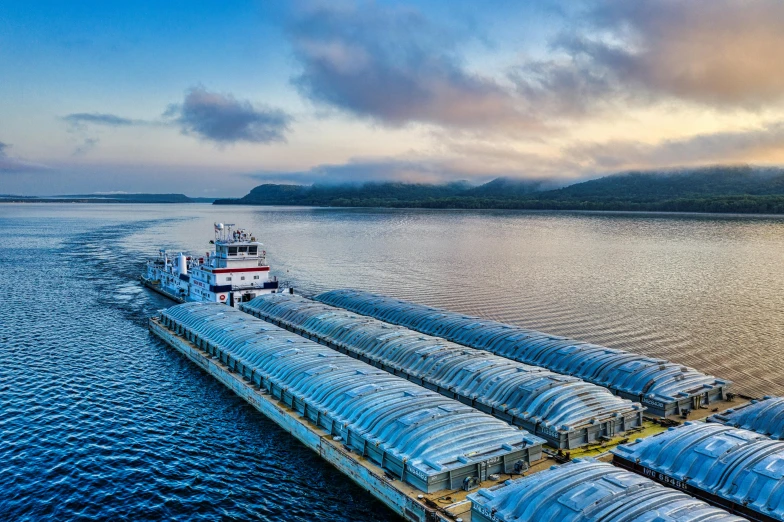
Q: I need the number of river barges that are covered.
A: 6